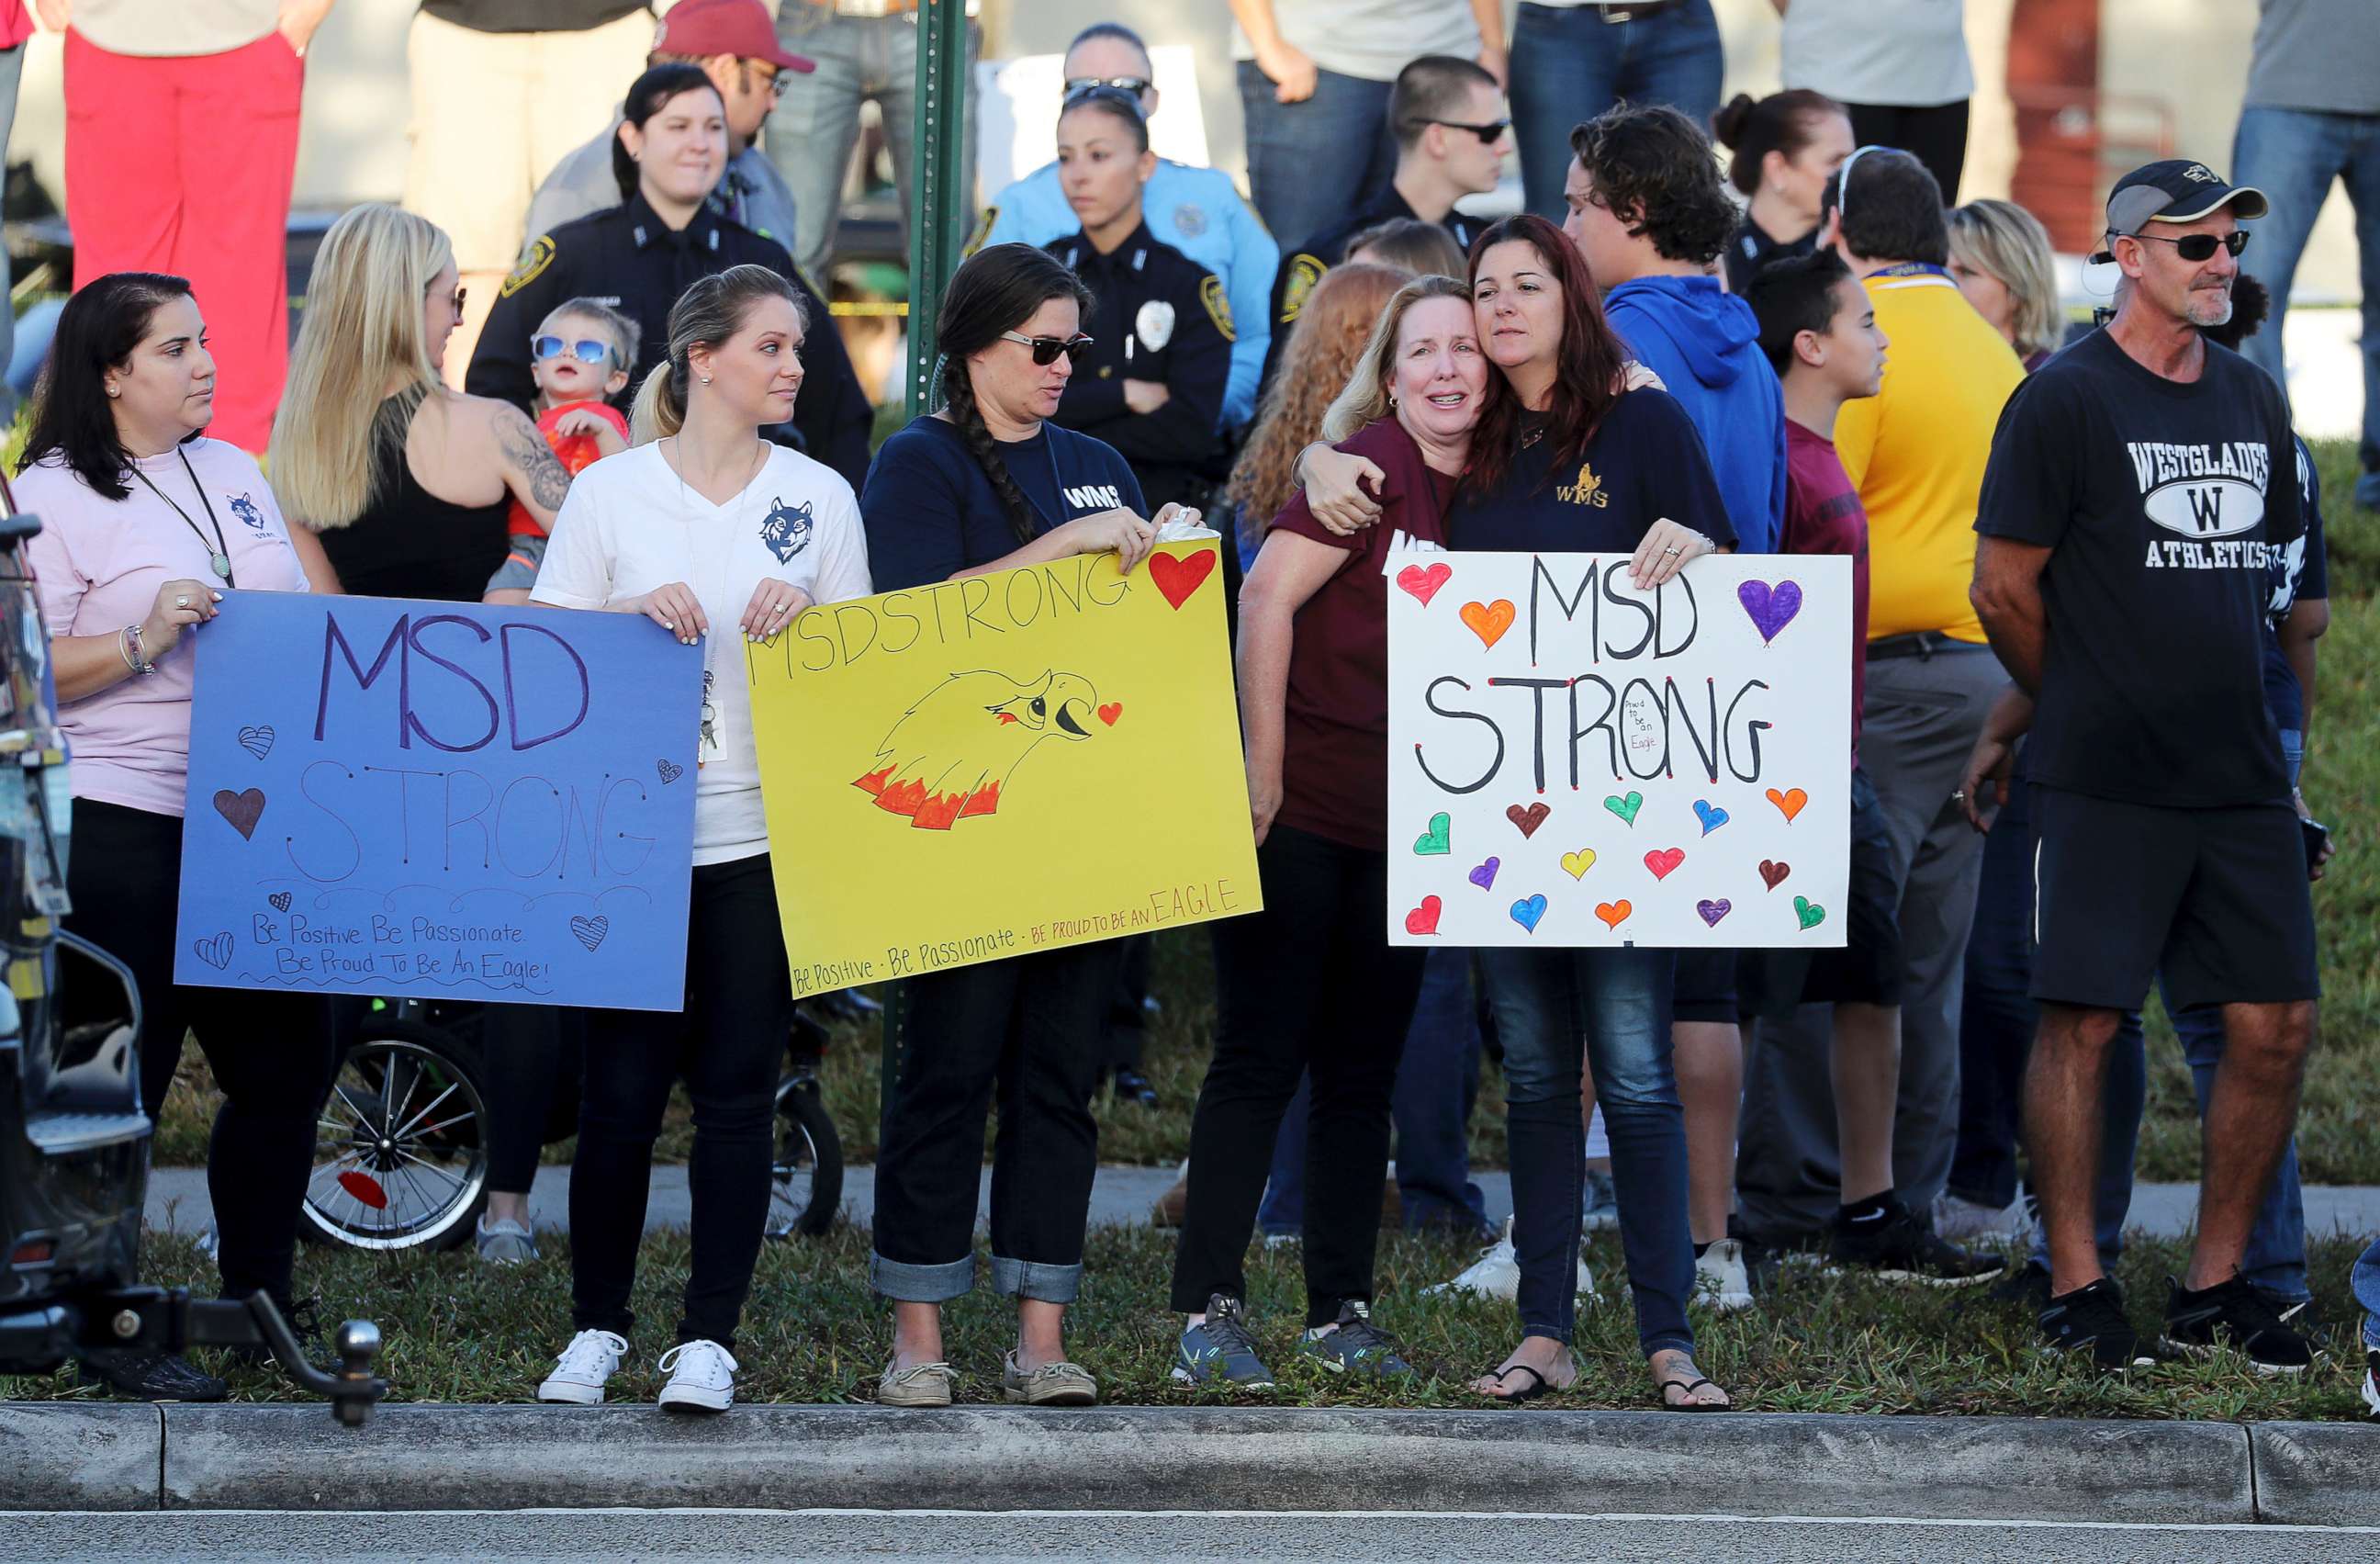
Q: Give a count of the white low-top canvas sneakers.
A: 2